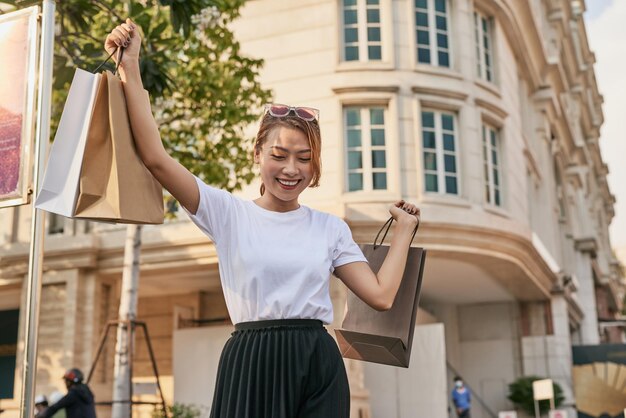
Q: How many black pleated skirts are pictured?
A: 1